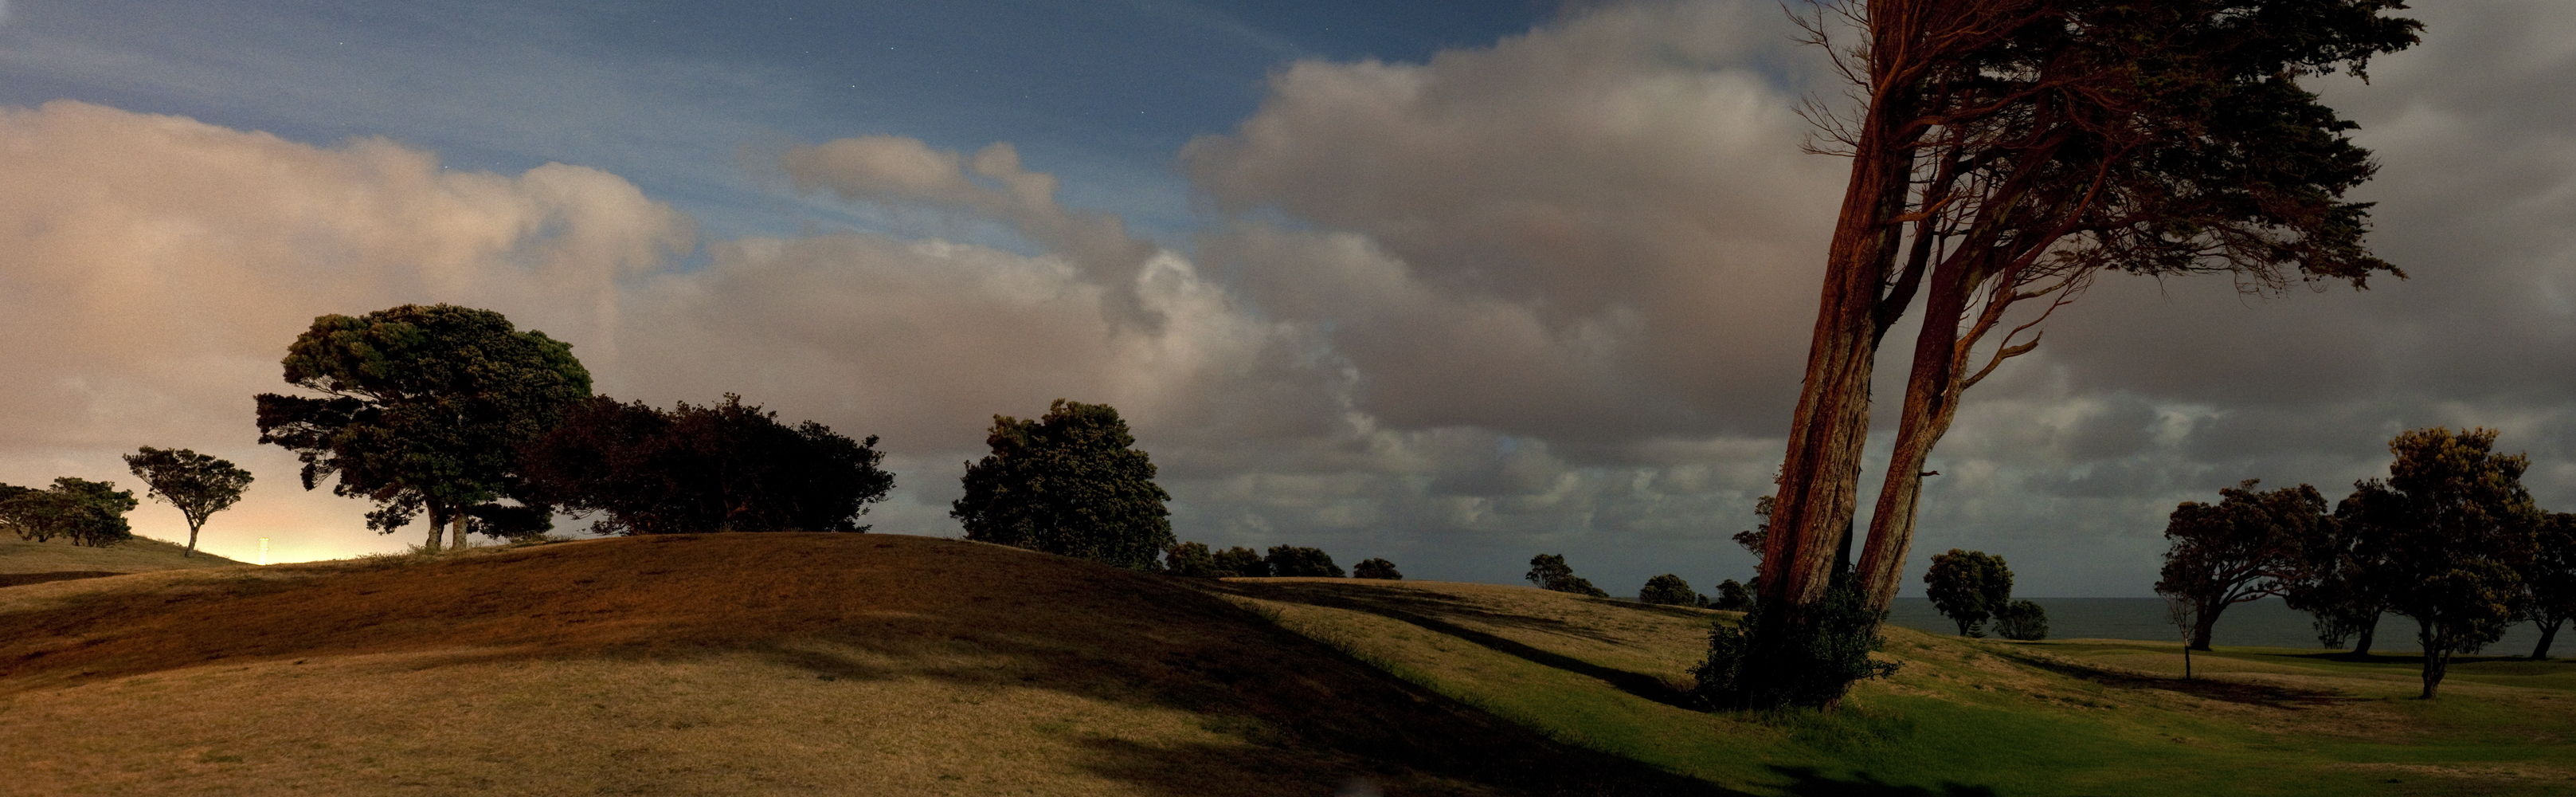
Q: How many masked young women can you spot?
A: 0